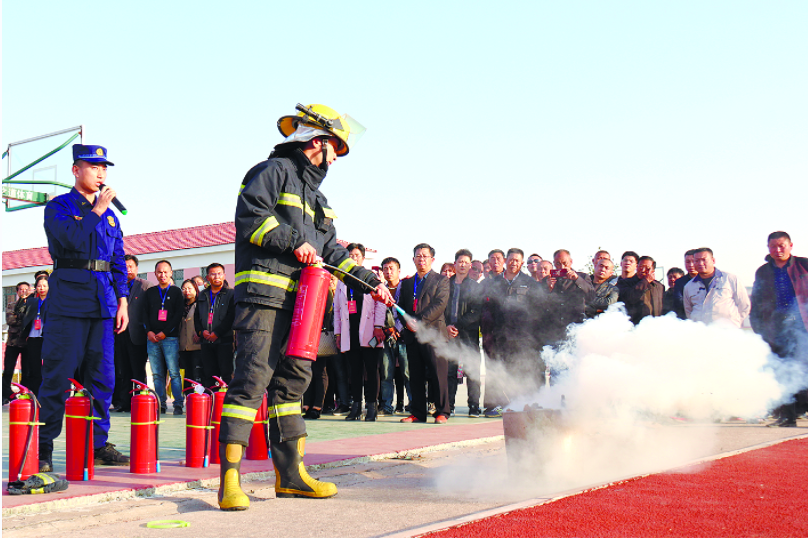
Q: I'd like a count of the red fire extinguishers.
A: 7